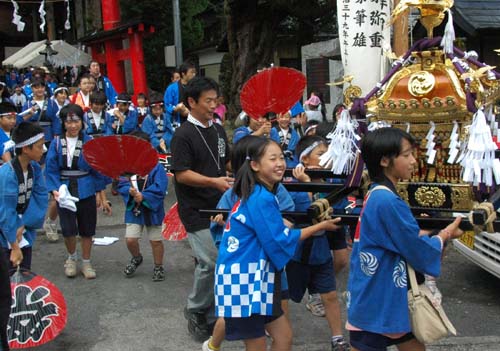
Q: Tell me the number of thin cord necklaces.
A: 1